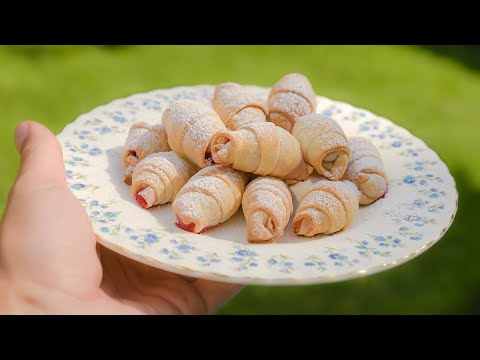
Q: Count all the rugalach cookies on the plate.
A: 11